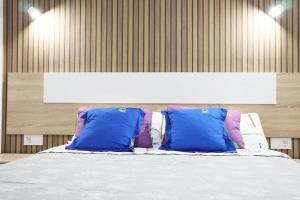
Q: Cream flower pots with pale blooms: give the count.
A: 0